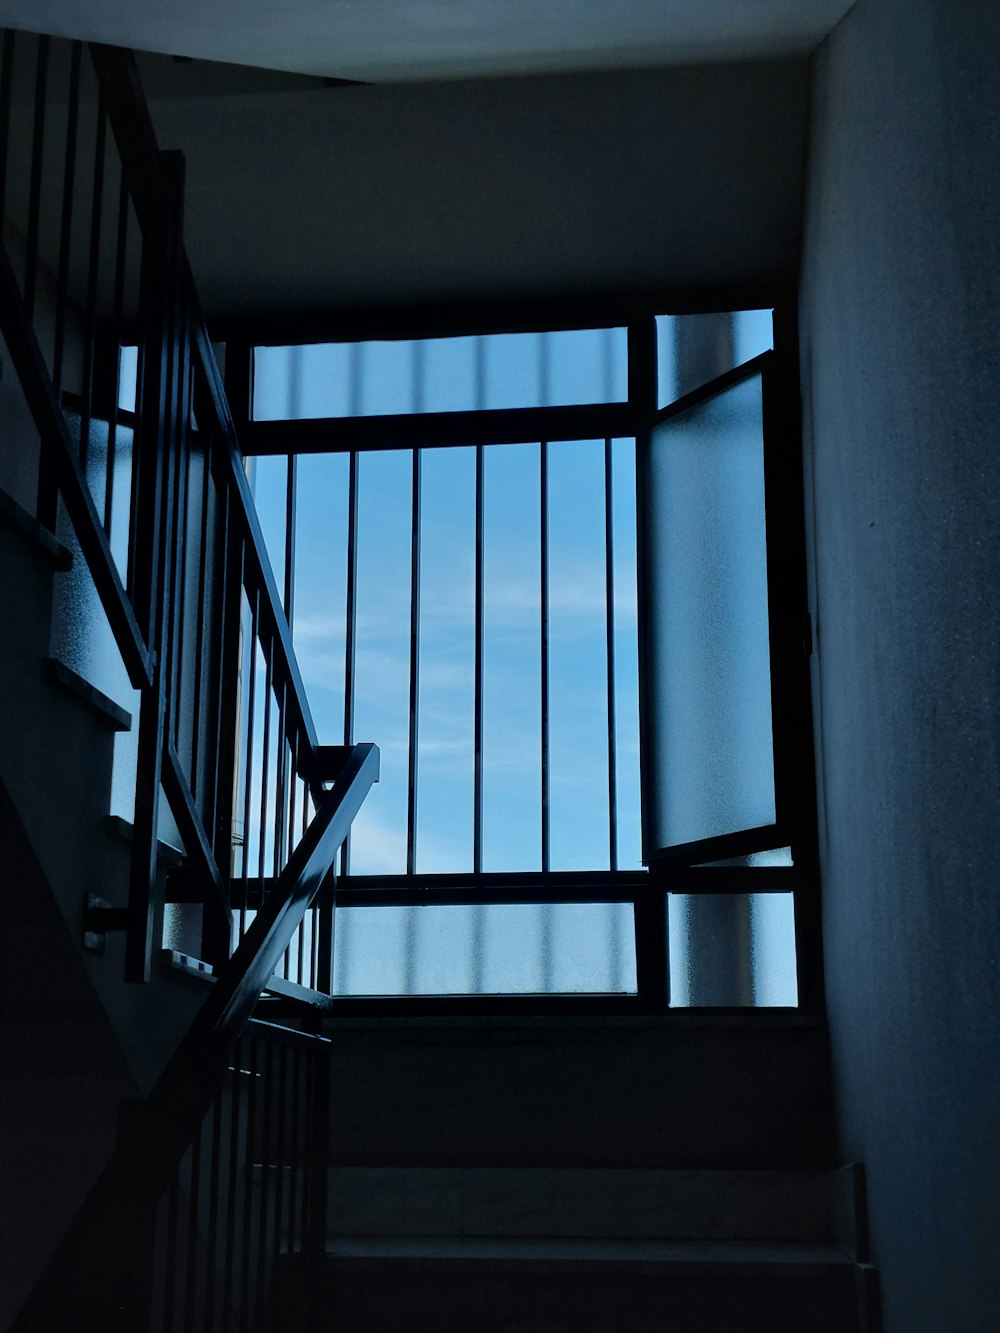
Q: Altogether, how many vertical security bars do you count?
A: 6